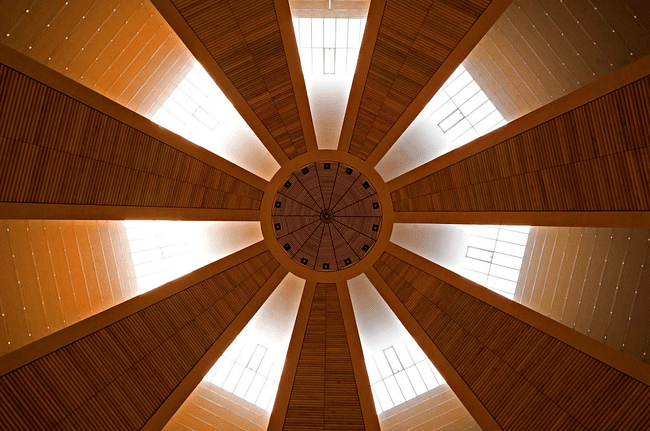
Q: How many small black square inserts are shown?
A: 14